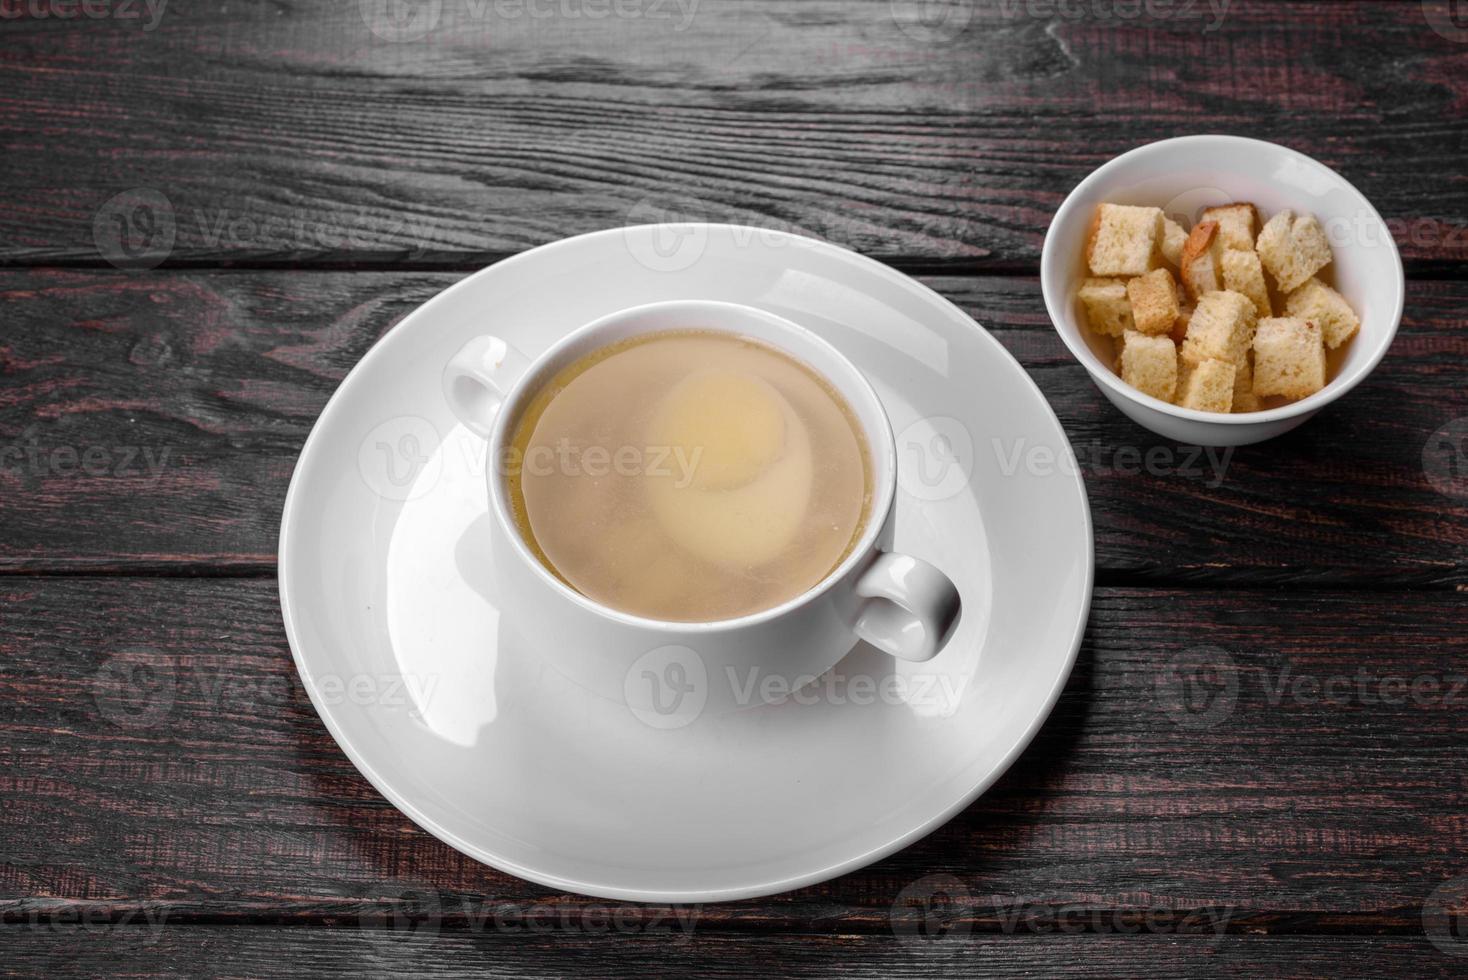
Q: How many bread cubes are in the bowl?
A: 13